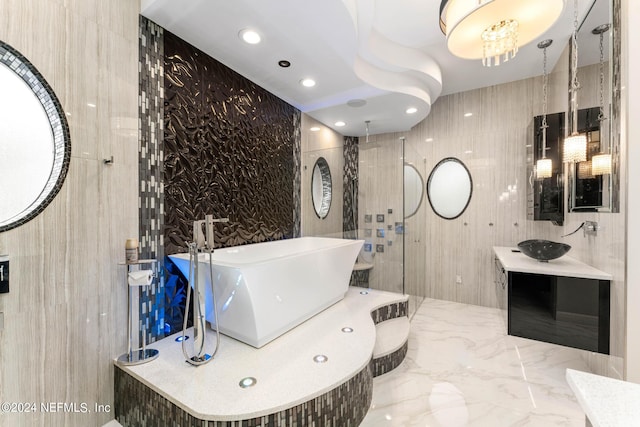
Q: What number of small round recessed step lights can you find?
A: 5